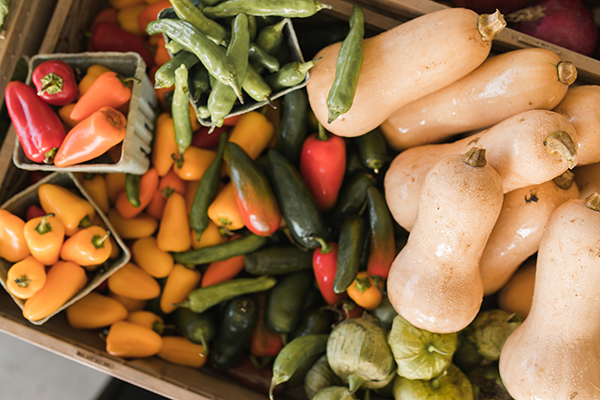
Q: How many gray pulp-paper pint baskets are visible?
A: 3